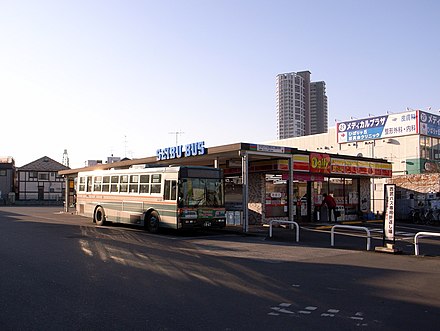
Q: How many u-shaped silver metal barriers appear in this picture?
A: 3